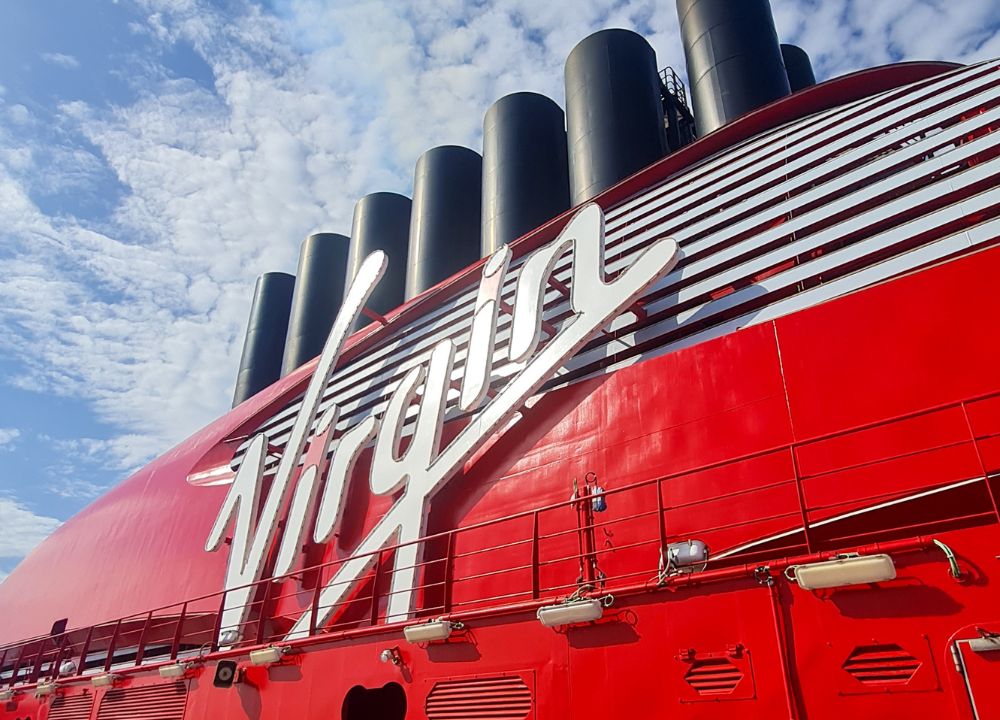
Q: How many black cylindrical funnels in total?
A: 8